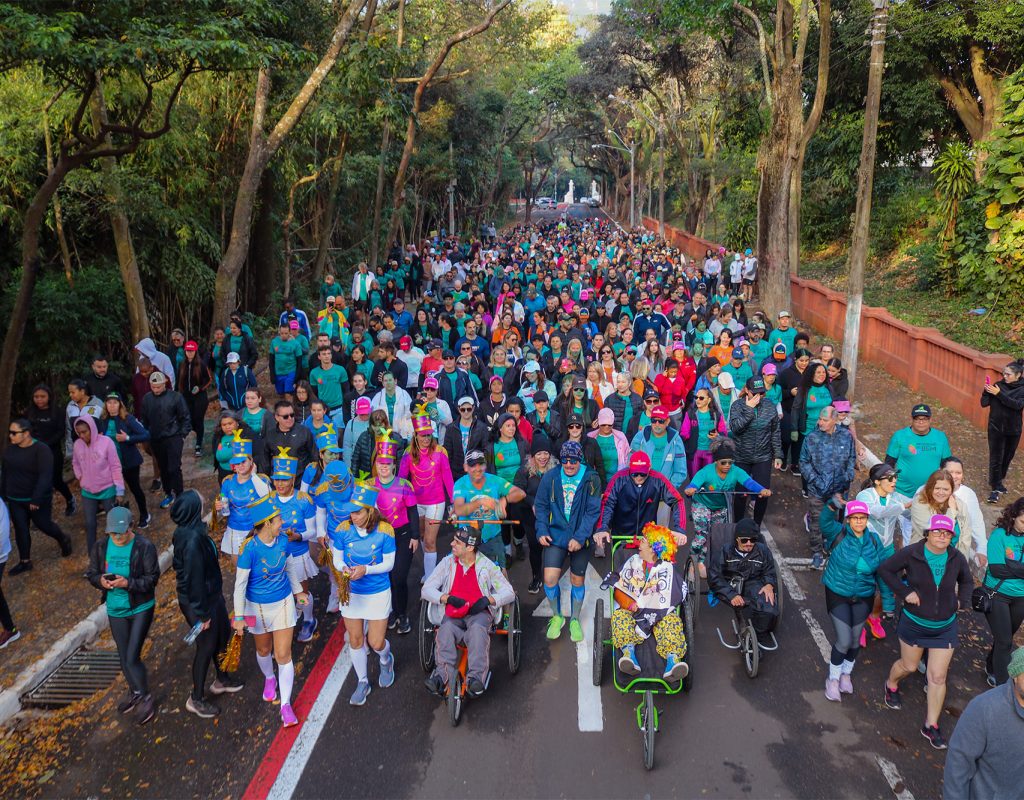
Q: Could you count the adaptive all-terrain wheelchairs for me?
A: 3